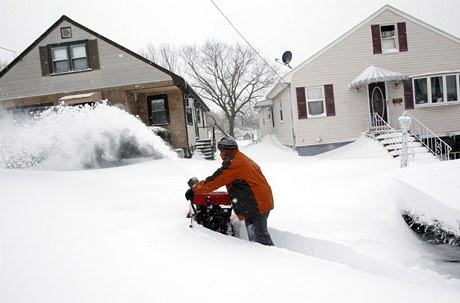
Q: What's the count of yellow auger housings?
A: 0